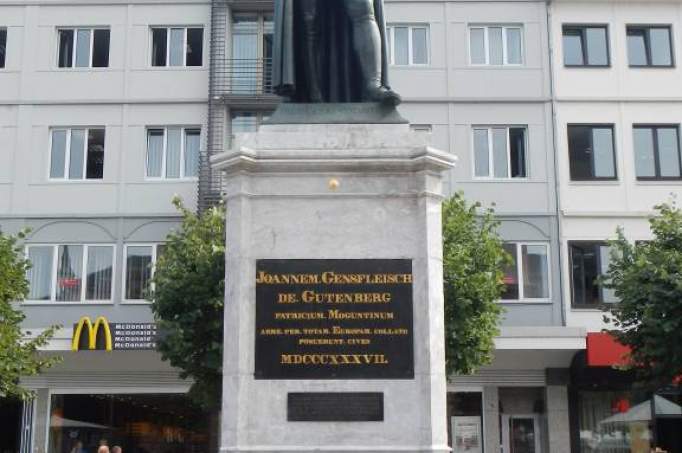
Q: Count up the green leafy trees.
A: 4